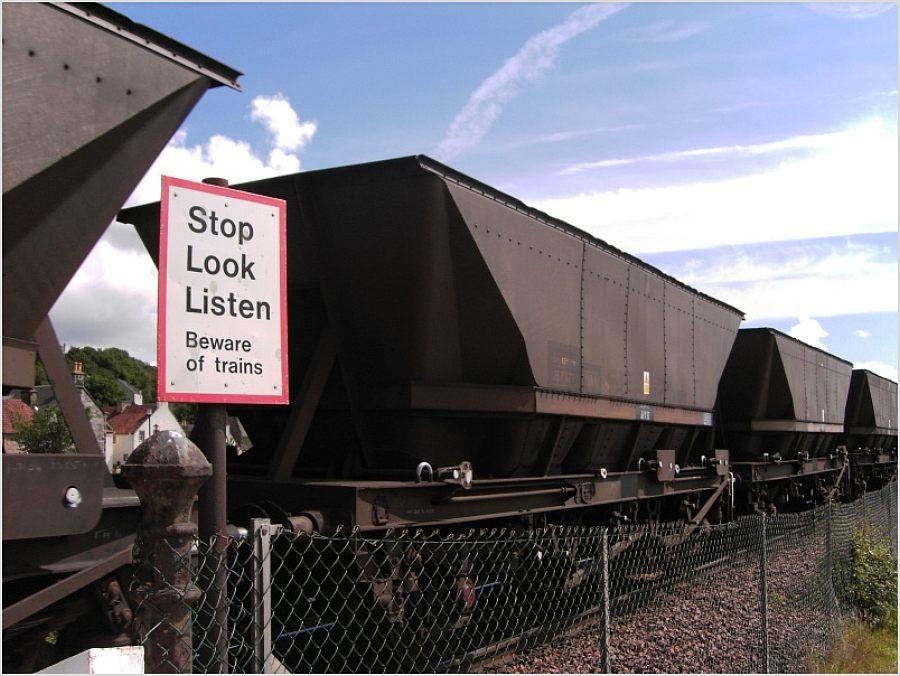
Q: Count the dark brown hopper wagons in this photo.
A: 4